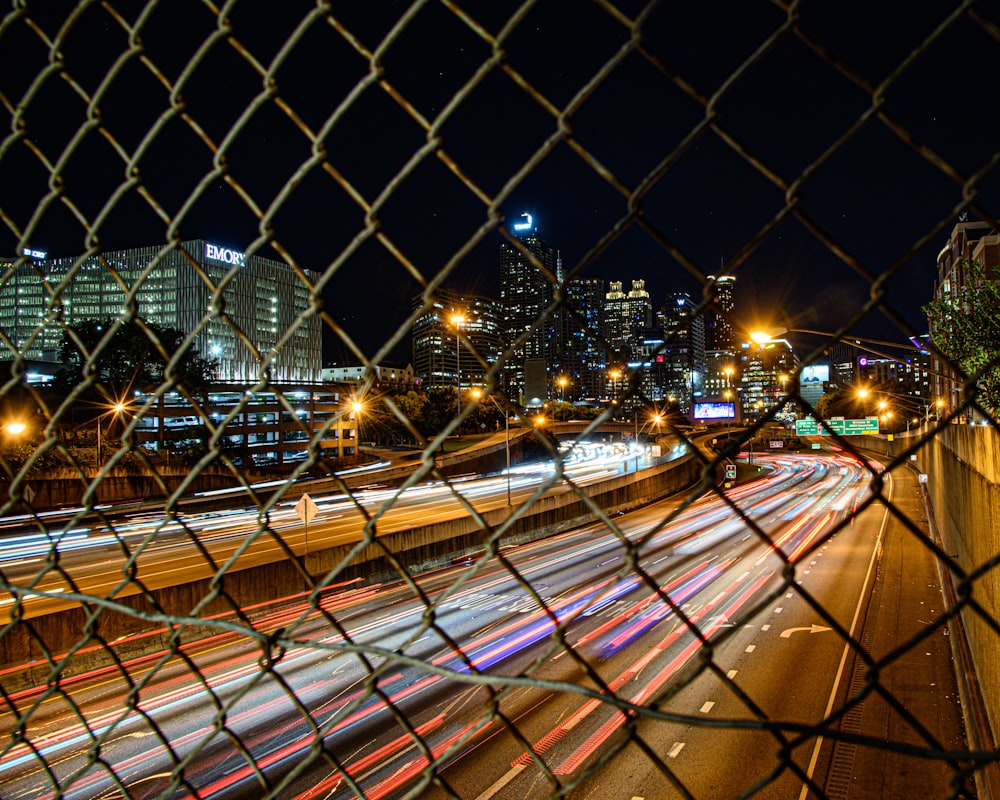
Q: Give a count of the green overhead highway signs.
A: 3